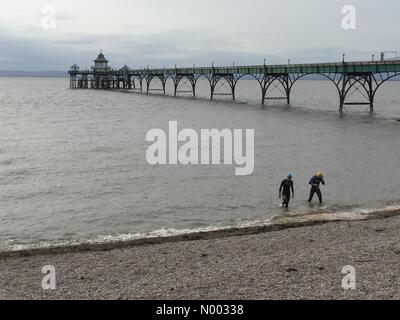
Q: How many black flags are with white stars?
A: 0